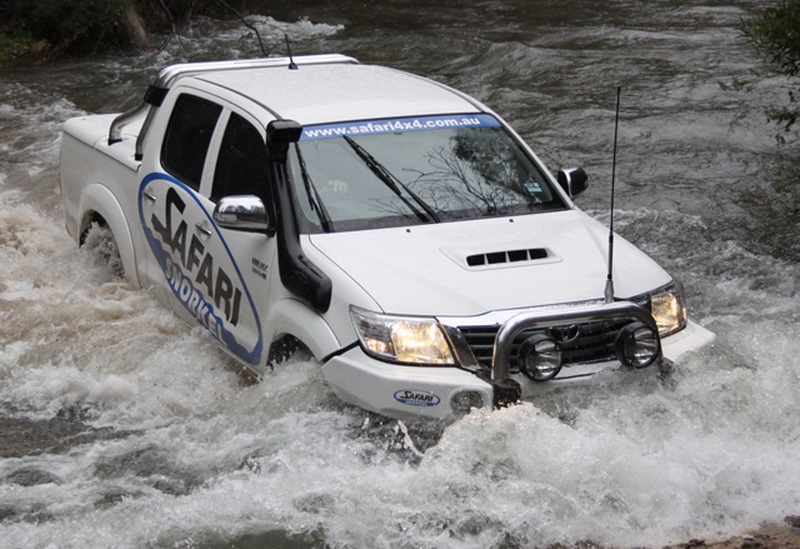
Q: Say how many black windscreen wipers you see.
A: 2